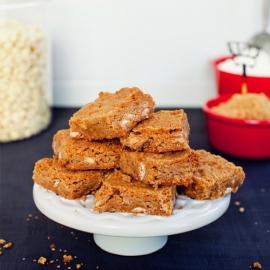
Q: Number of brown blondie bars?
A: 7